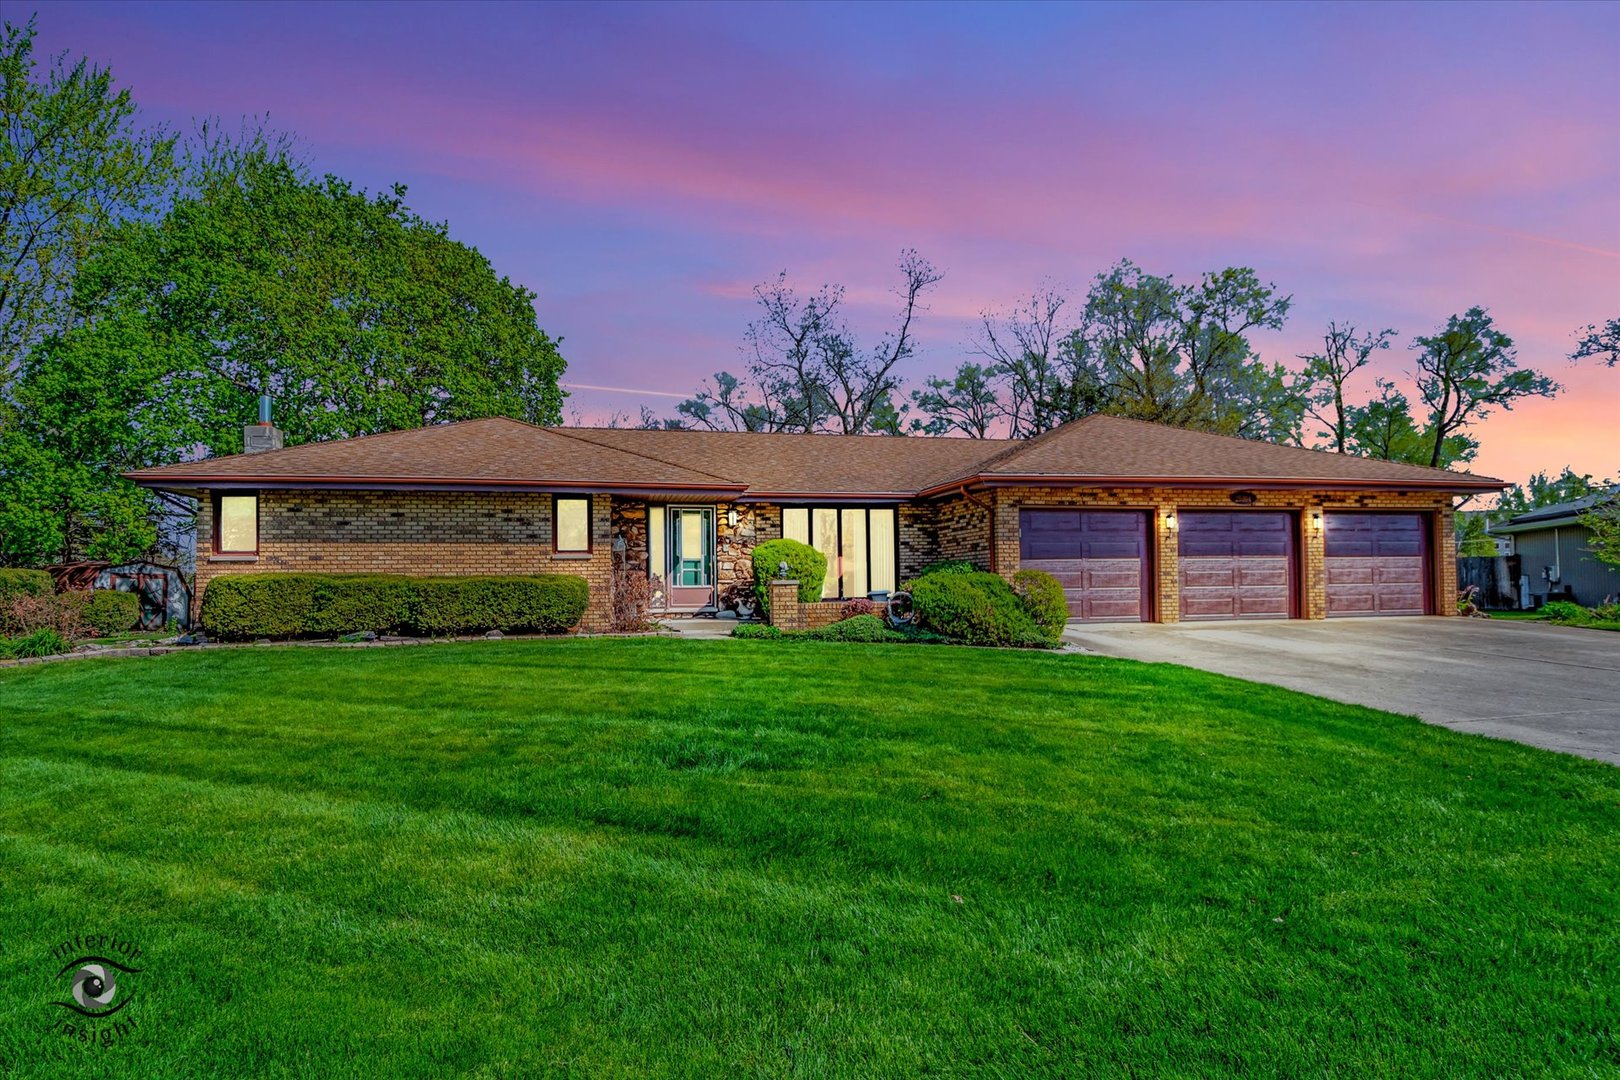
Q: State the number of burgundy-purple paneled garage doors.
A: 3